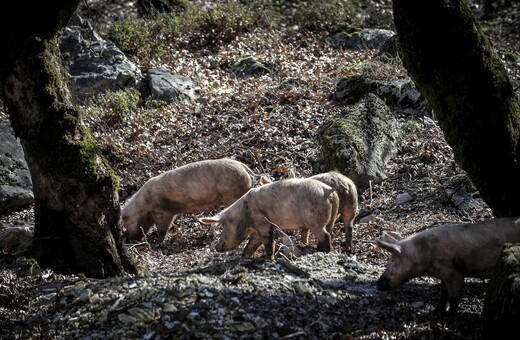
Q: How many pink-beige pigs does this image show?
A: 4